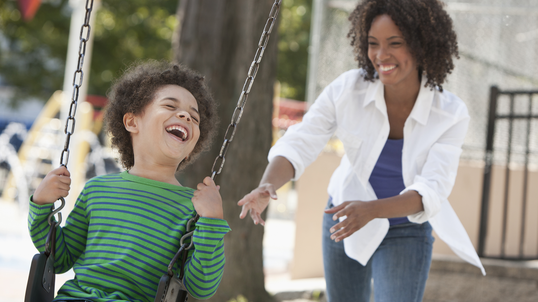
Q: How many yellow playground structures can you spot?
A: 1